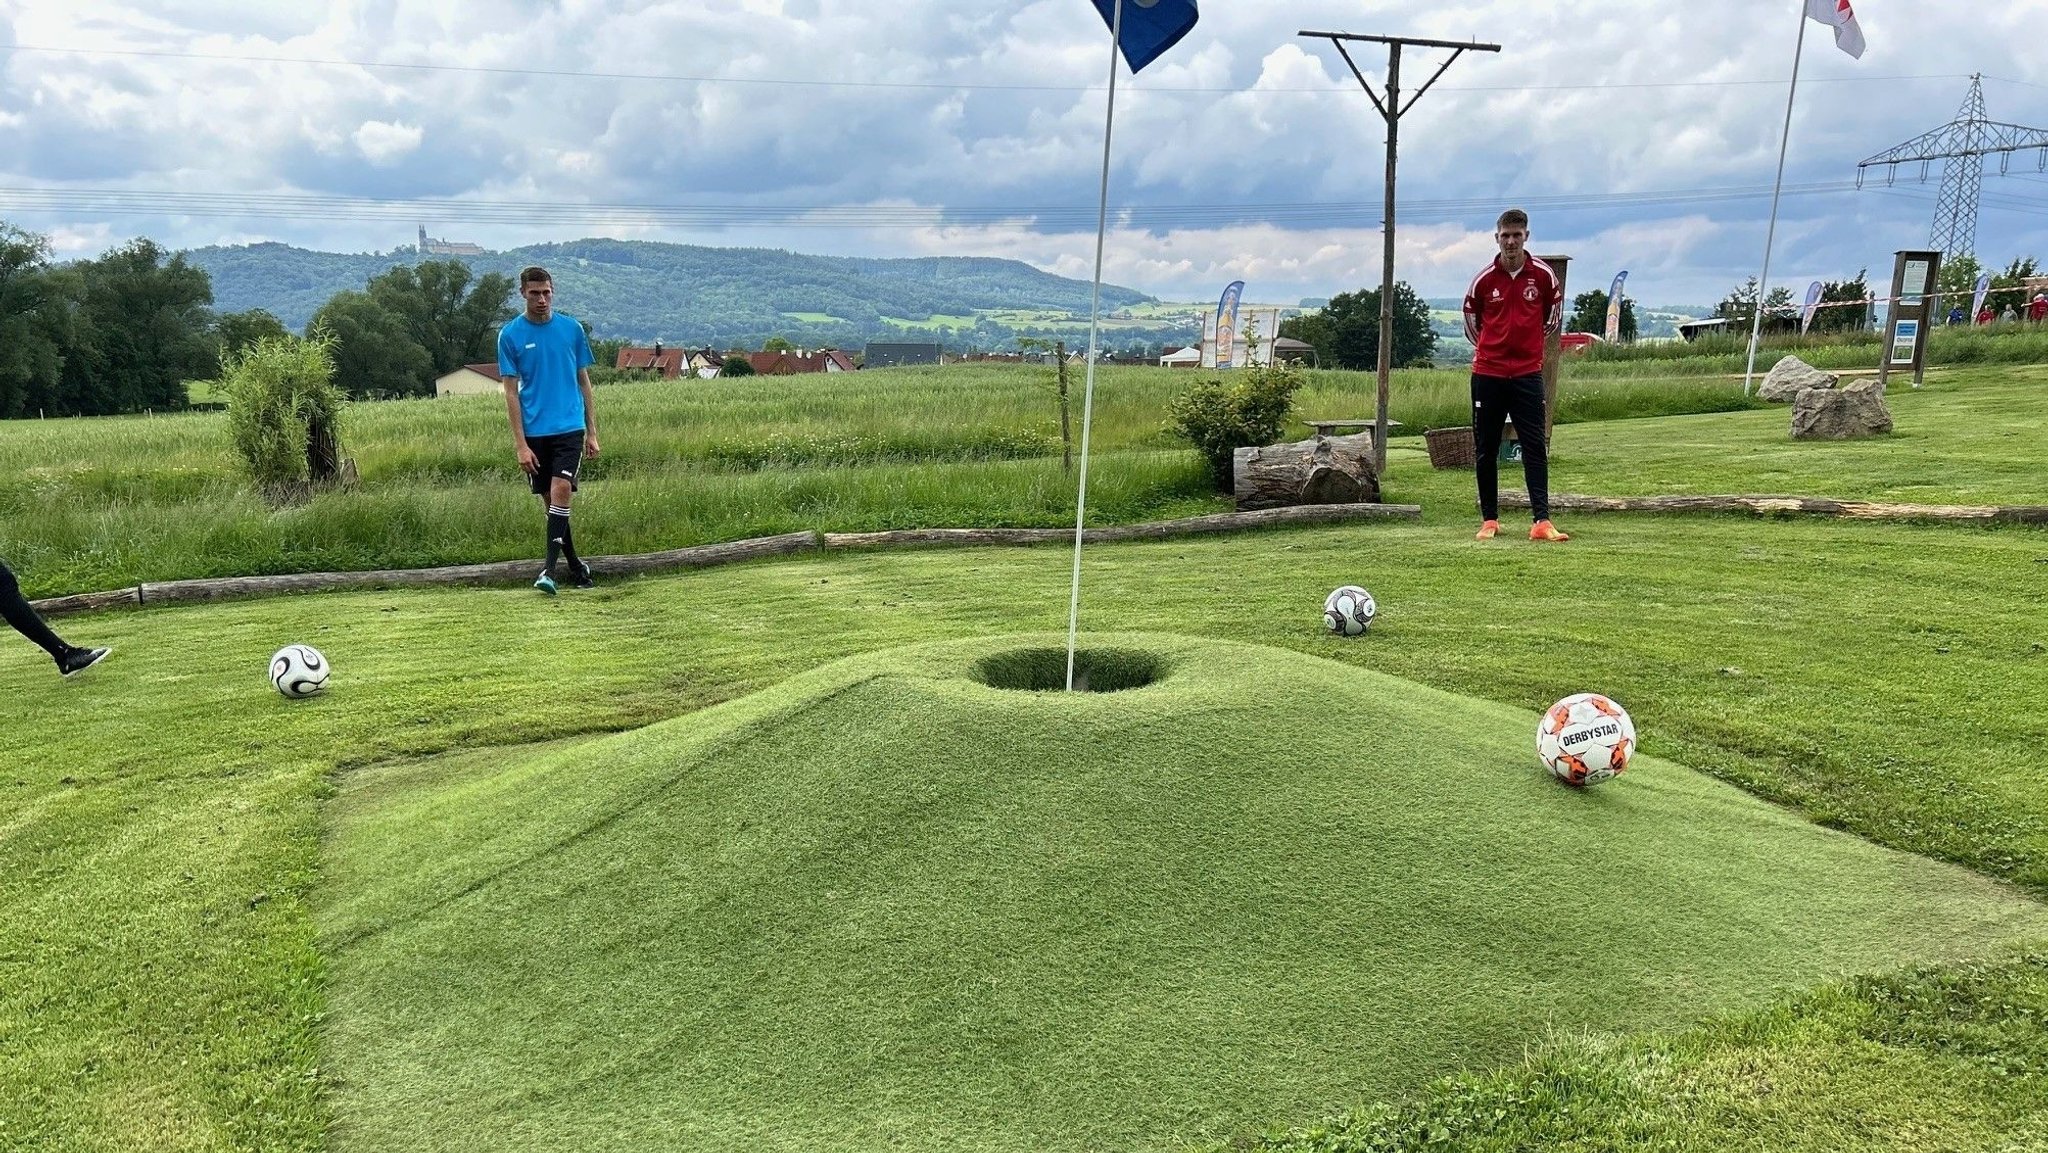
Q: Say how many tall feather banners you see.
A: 4